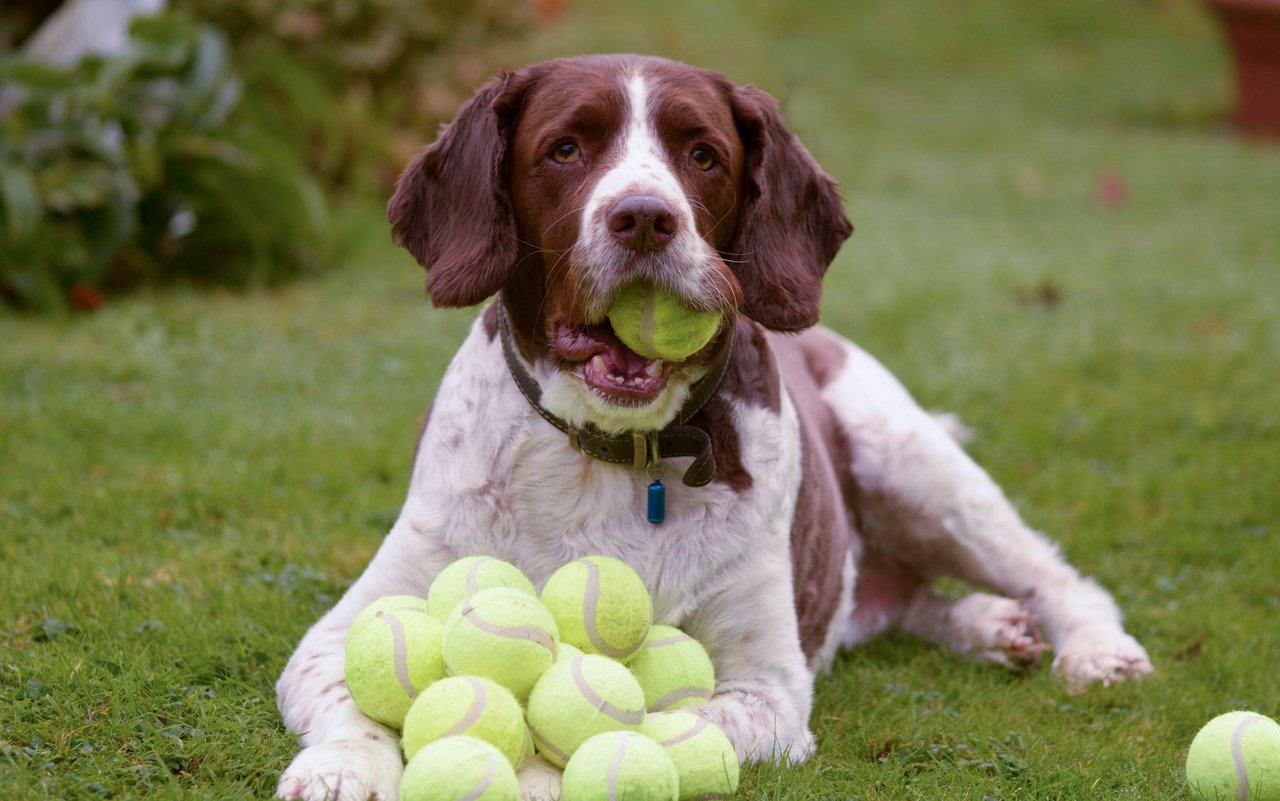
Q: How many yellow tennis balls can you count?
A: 14